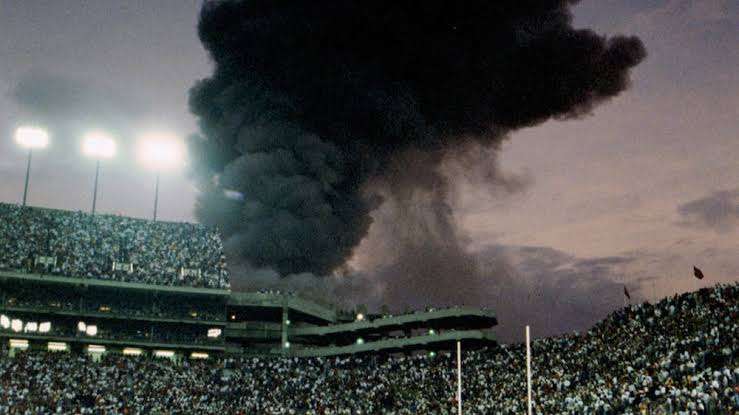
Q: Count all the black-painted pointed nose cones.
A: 0